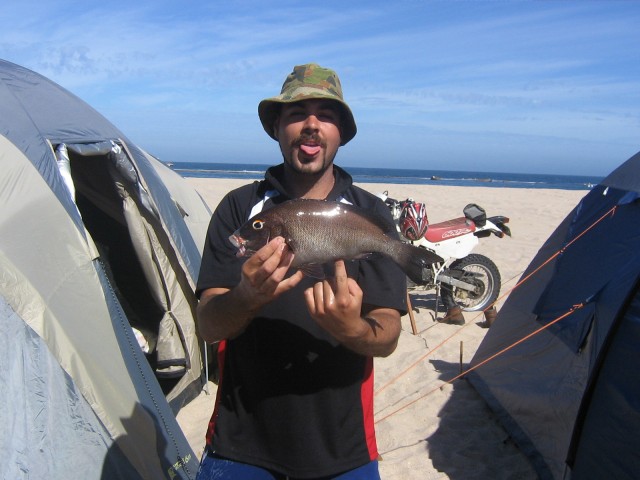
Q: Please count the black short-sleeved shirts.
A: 1